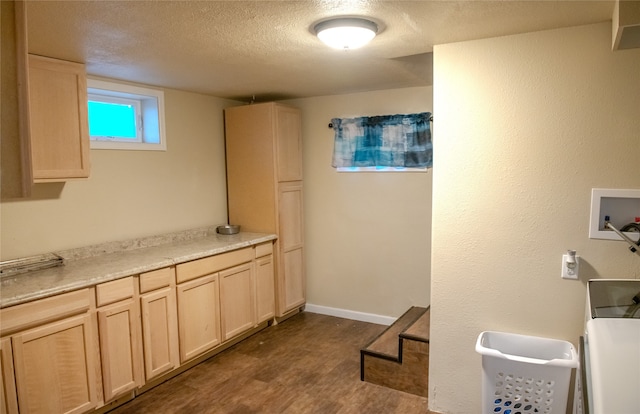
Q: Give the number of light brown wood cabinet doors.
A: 10